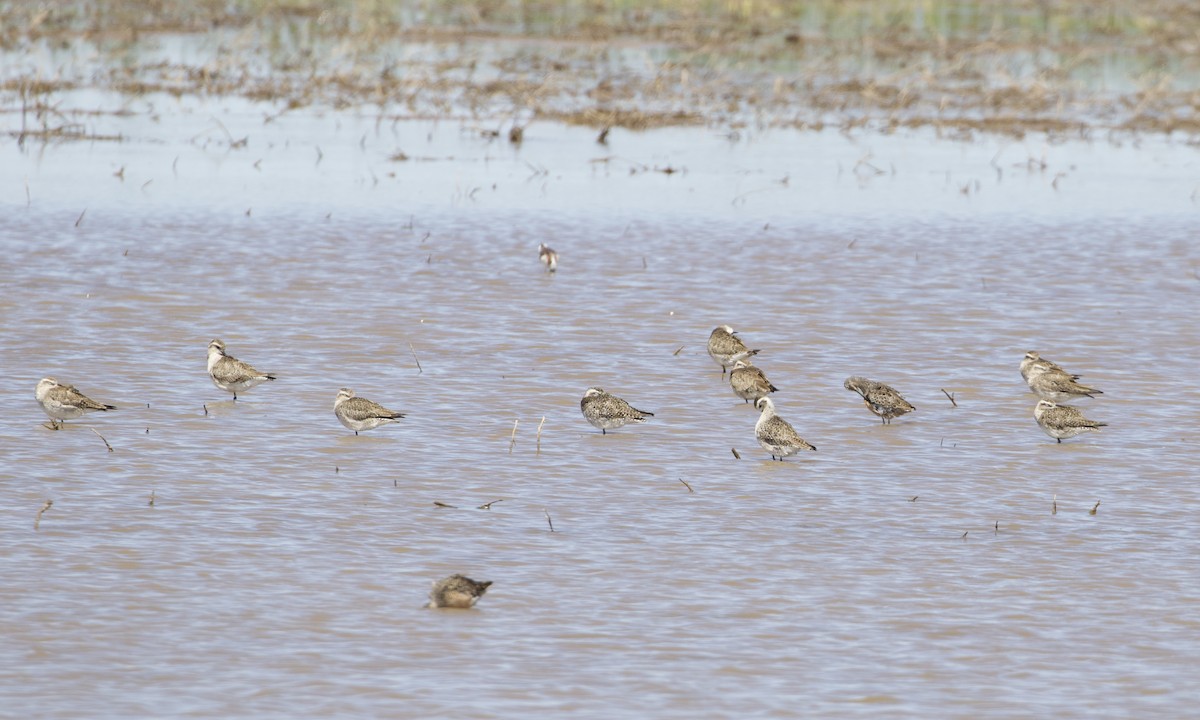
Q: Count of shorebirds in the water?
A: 13